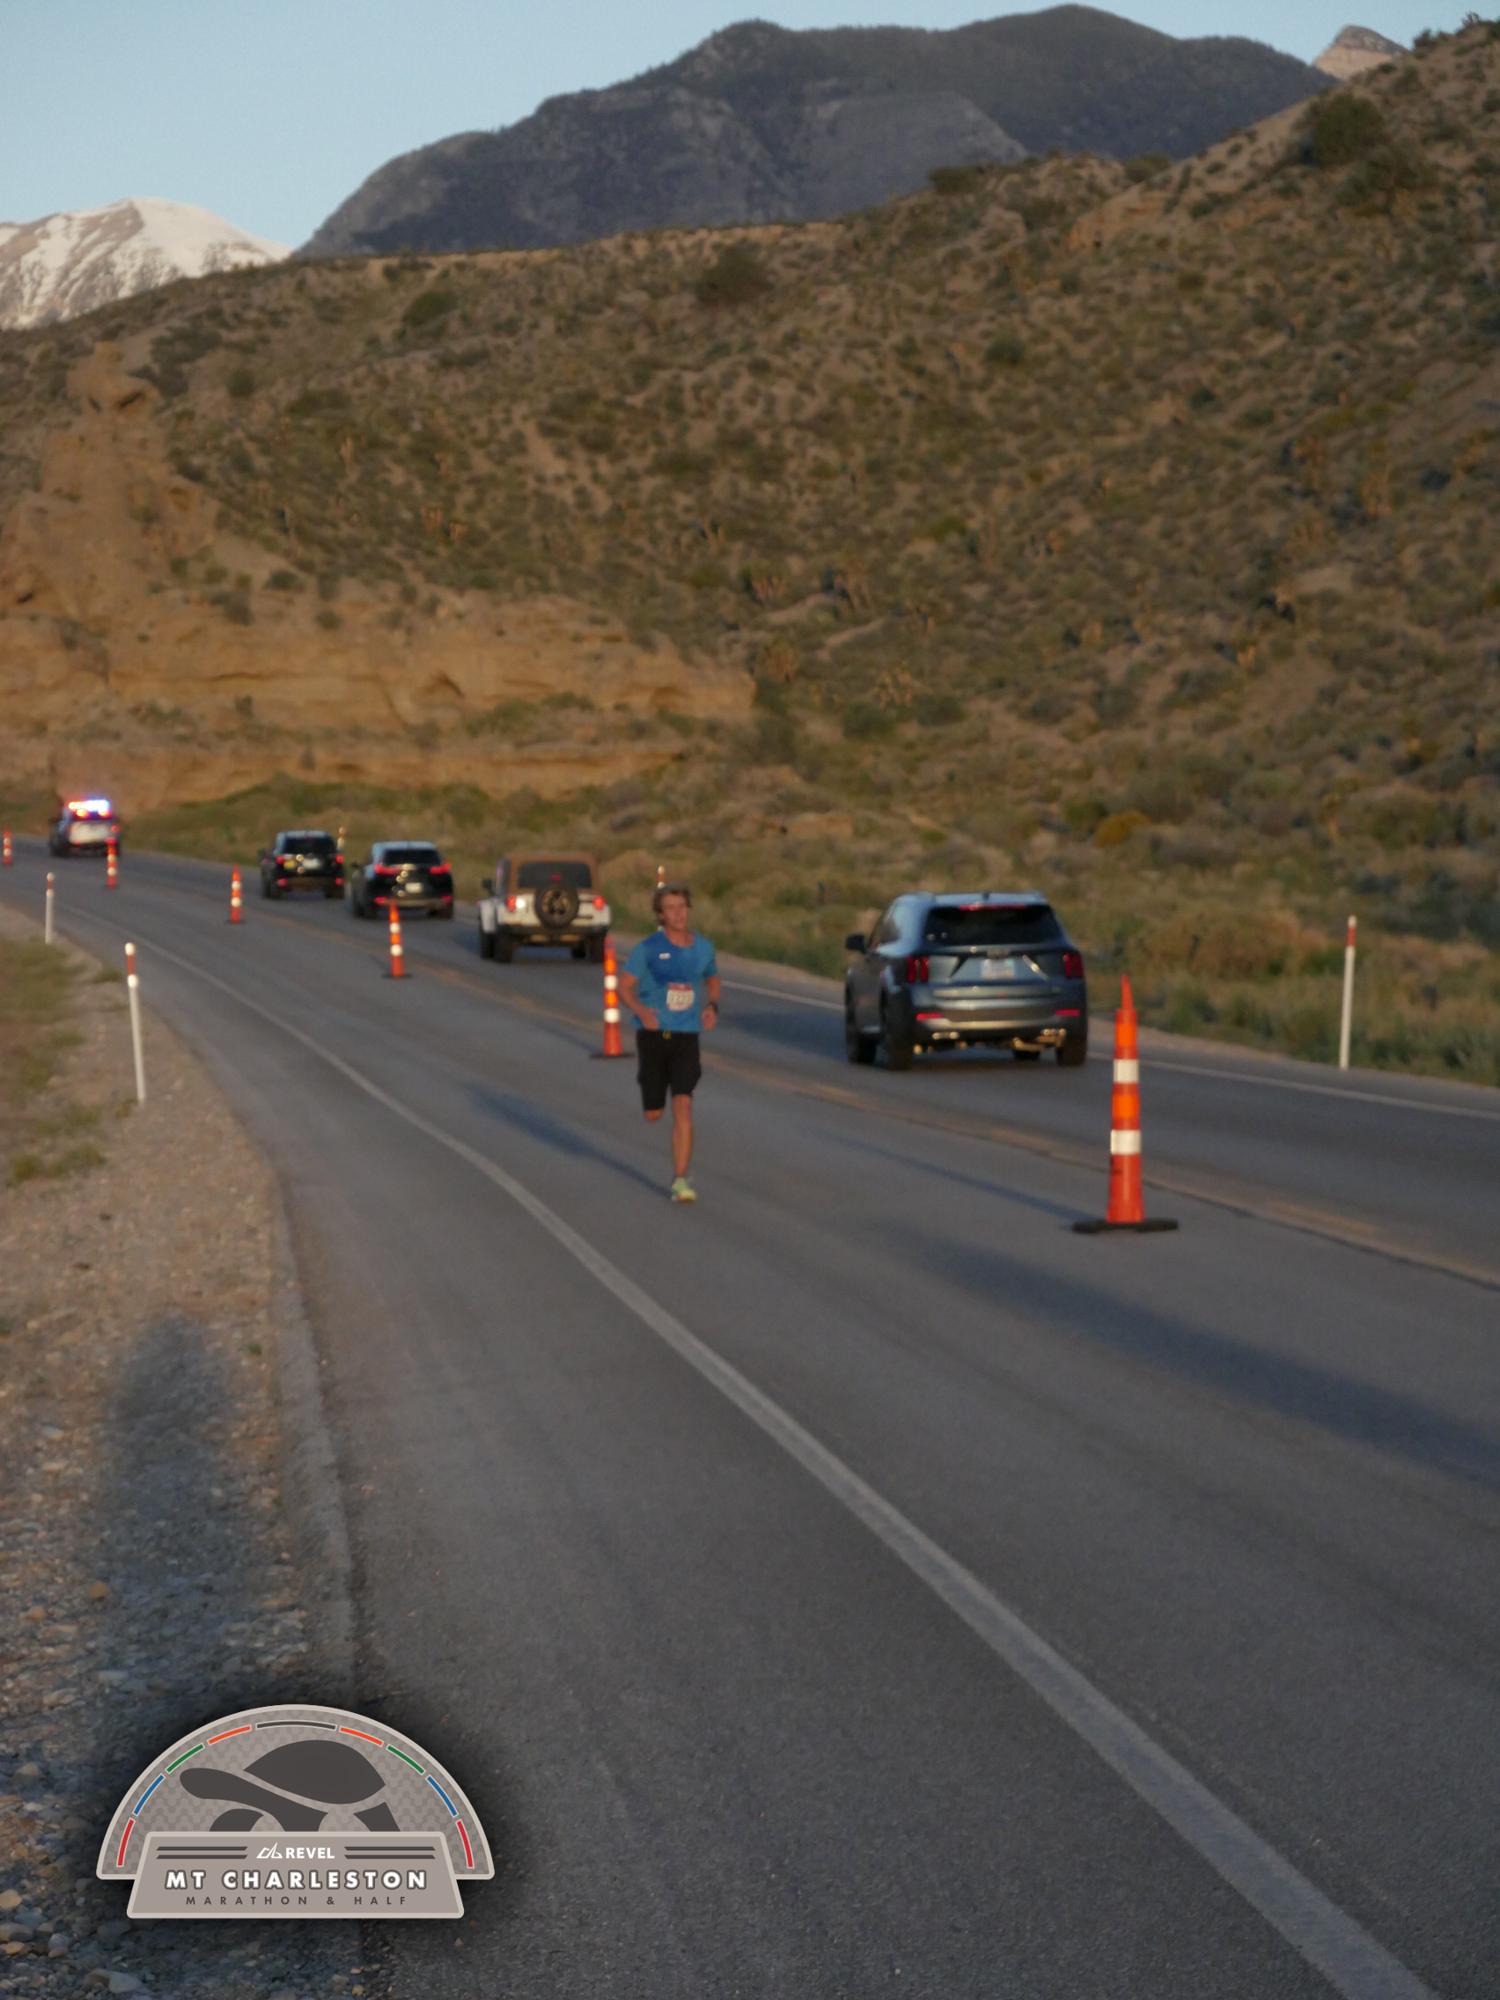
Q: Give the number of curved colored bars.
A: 9